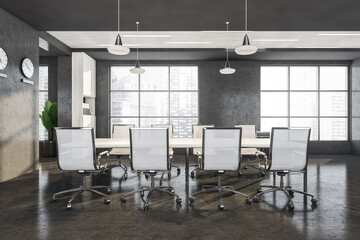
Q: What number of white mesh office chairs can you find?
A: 8